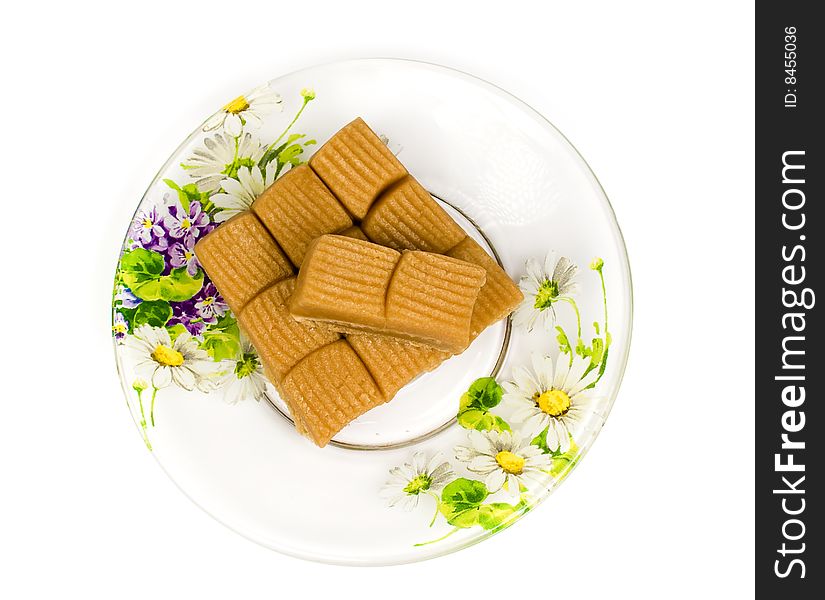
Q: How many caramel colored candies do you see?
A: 11